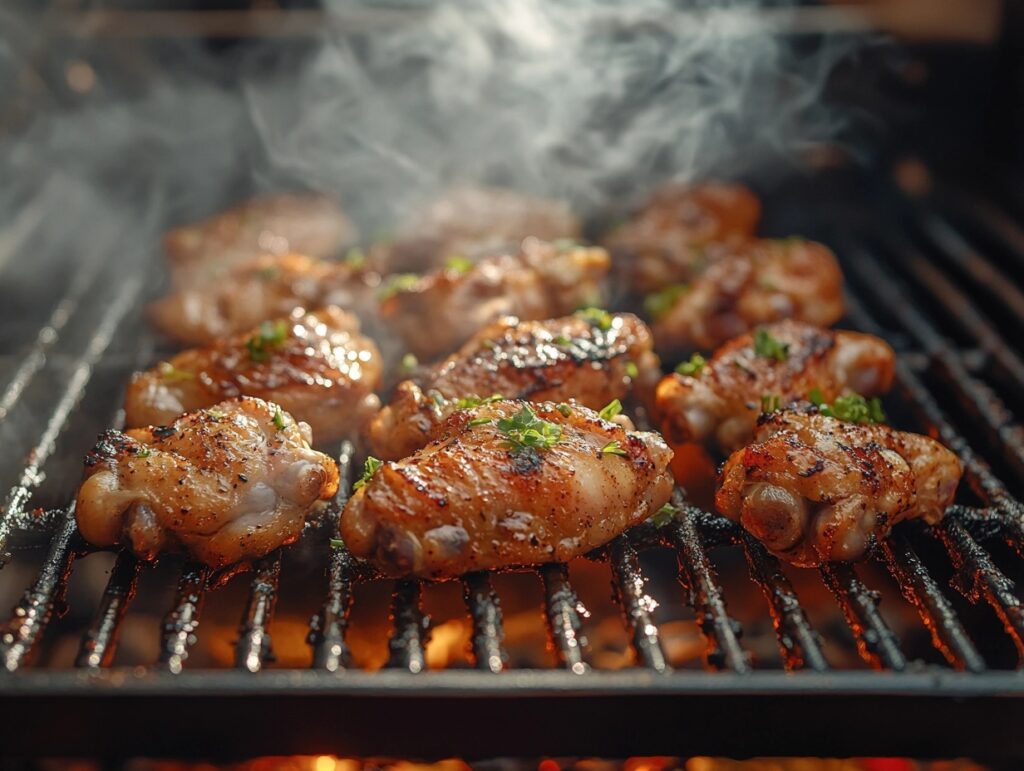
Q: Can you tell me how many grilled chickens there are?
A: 12